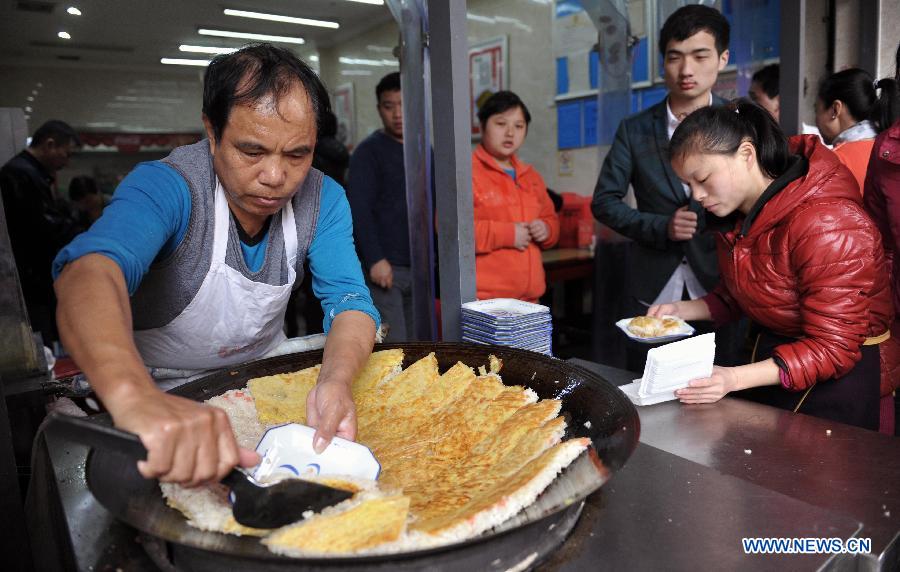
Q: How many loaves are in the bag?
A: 0